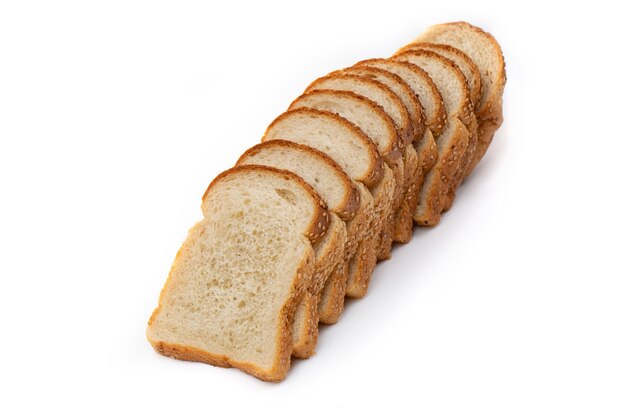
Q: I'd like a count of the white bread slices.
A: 10